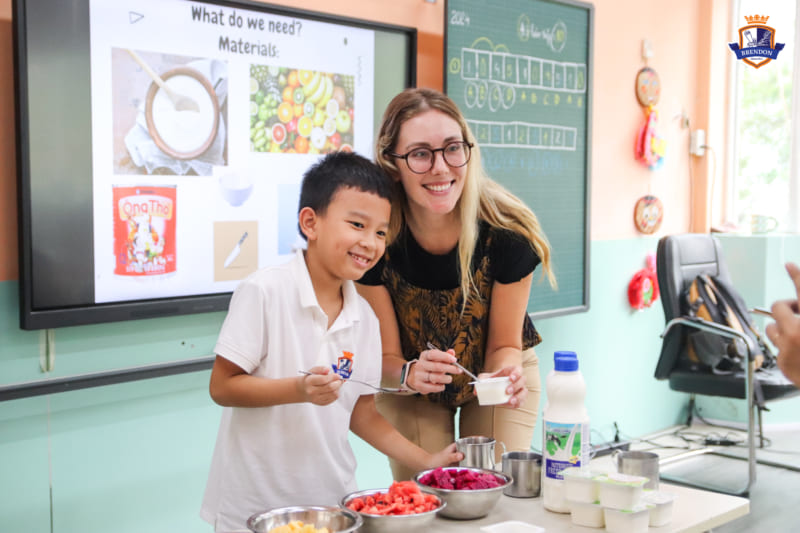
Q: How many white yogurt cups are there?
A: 6